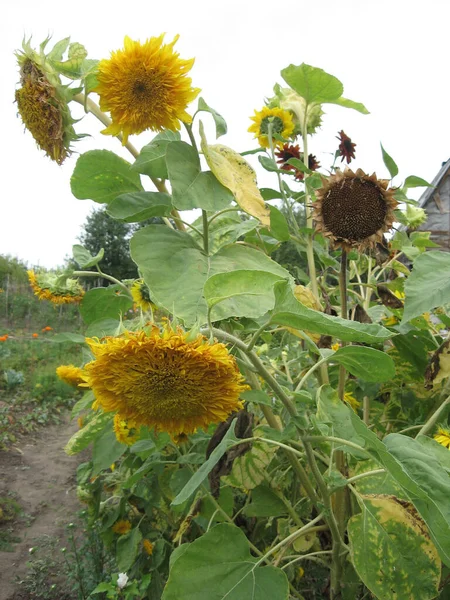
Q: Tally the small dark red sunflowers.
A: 3